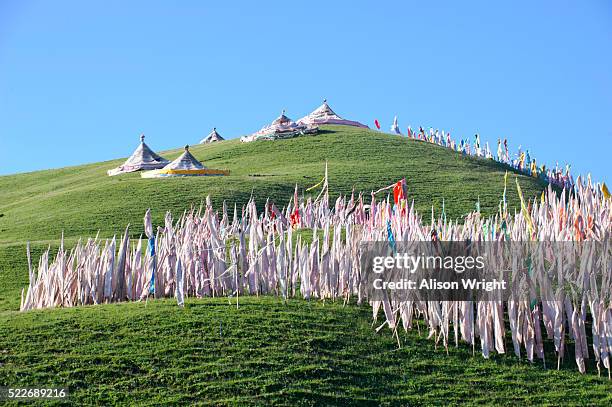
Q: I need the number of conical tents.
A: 5